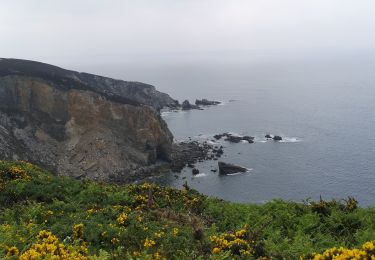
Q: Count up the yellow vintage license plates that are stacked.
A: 0